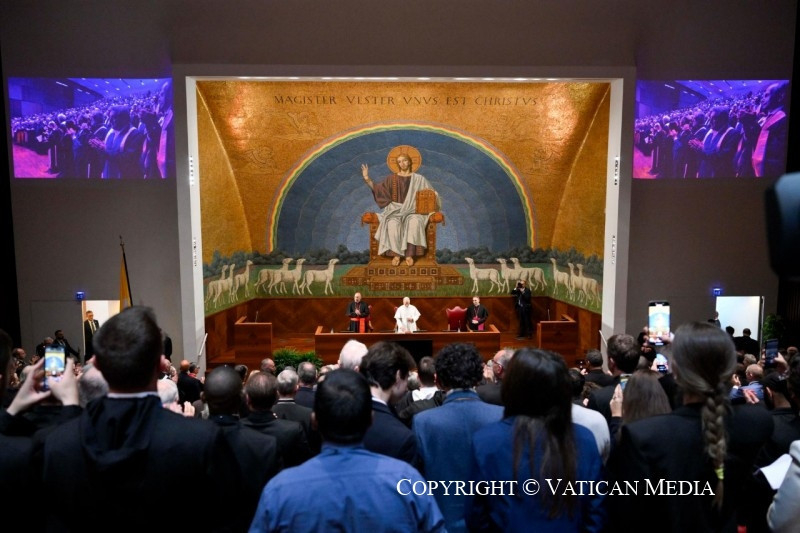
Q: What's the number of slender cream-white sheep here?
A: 12